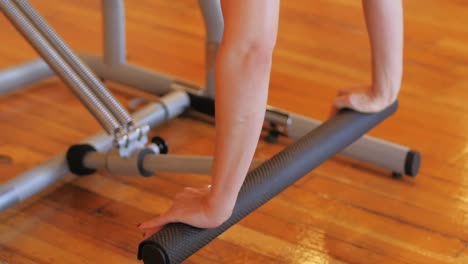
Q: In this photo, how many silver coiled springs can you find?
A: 2